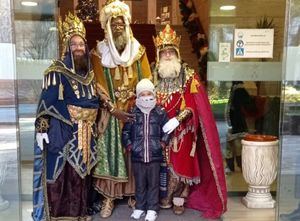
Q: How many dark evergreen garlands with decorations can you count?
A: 1